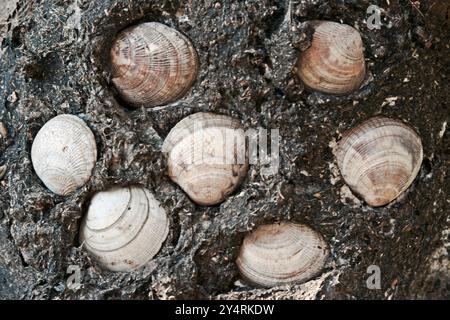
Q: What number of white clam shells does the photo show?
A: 2